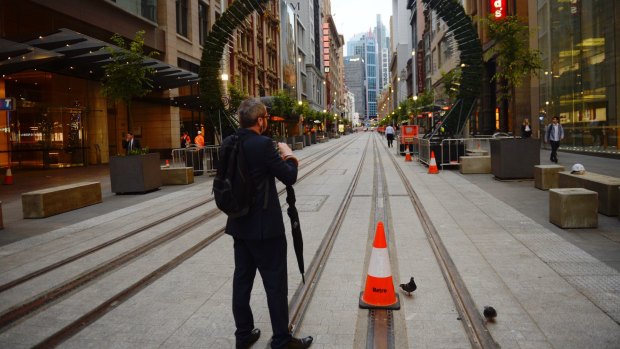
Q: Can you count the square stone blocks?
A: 2